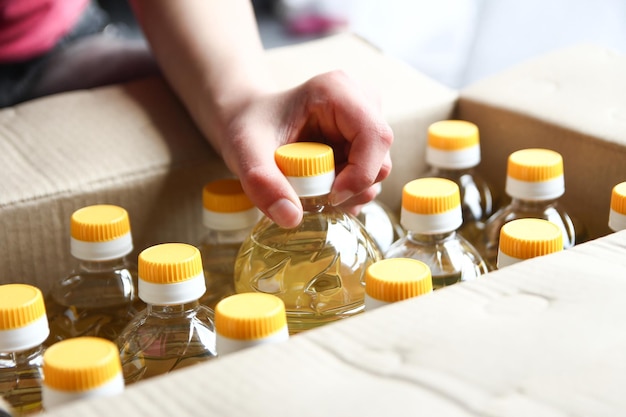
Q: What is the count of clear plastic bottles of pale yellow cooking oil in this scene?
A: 14